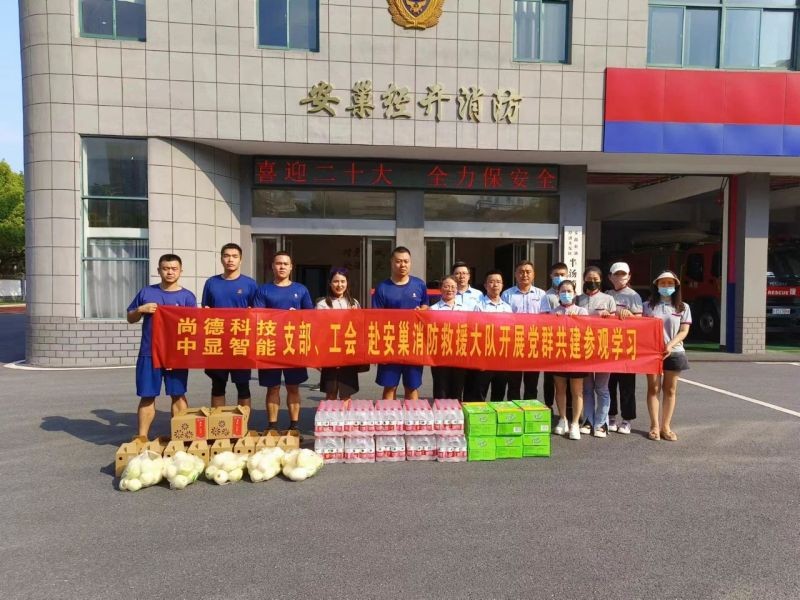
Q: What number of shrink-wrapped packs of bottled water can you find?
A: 10